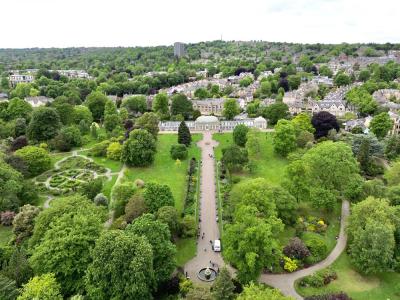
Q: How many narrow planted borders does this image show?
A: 2